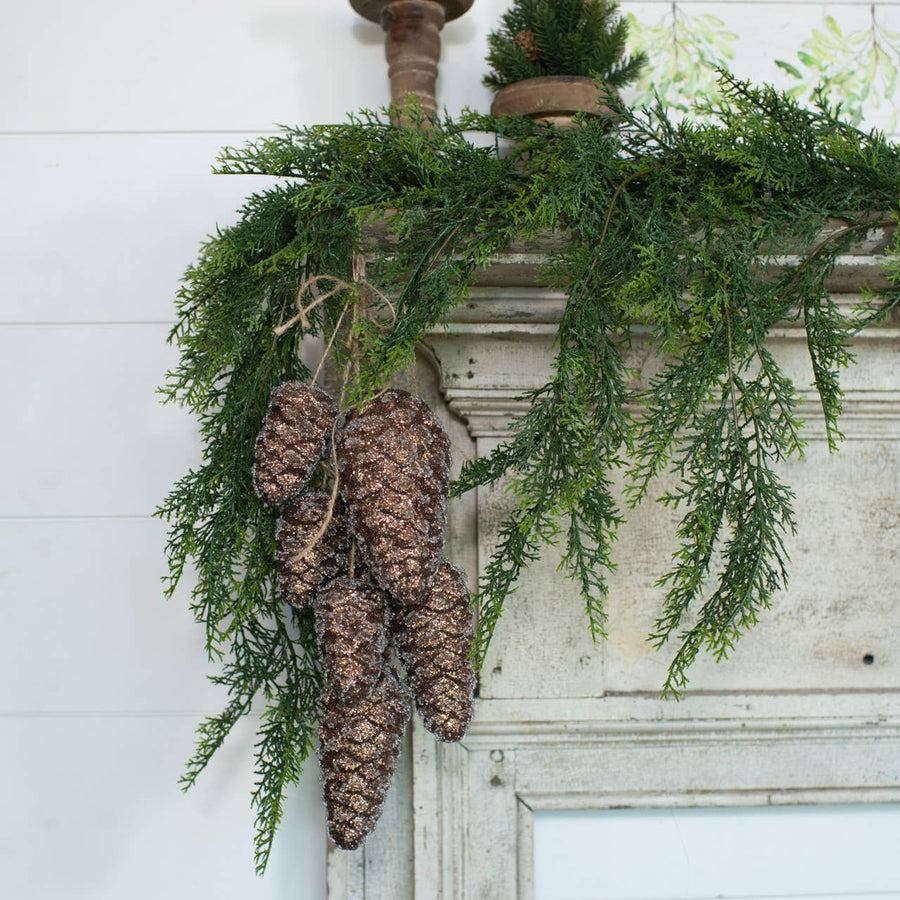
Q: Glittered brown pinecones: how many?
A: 6